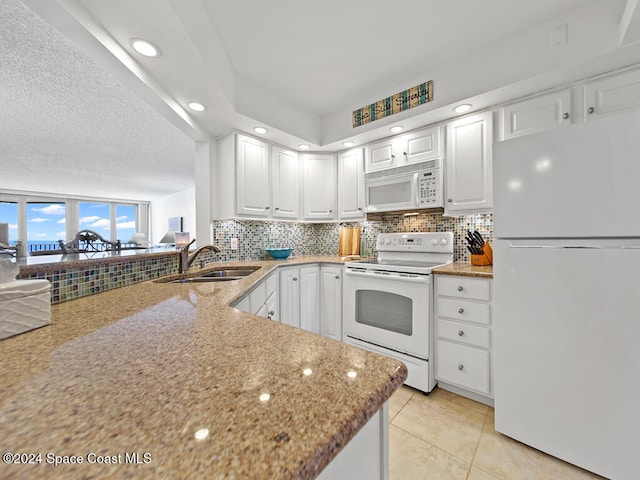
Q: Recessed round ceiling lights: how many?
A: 7